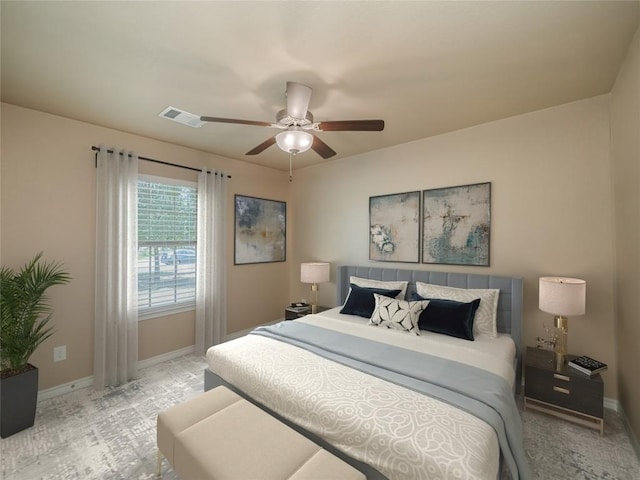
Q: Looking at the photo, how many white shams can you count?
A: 2